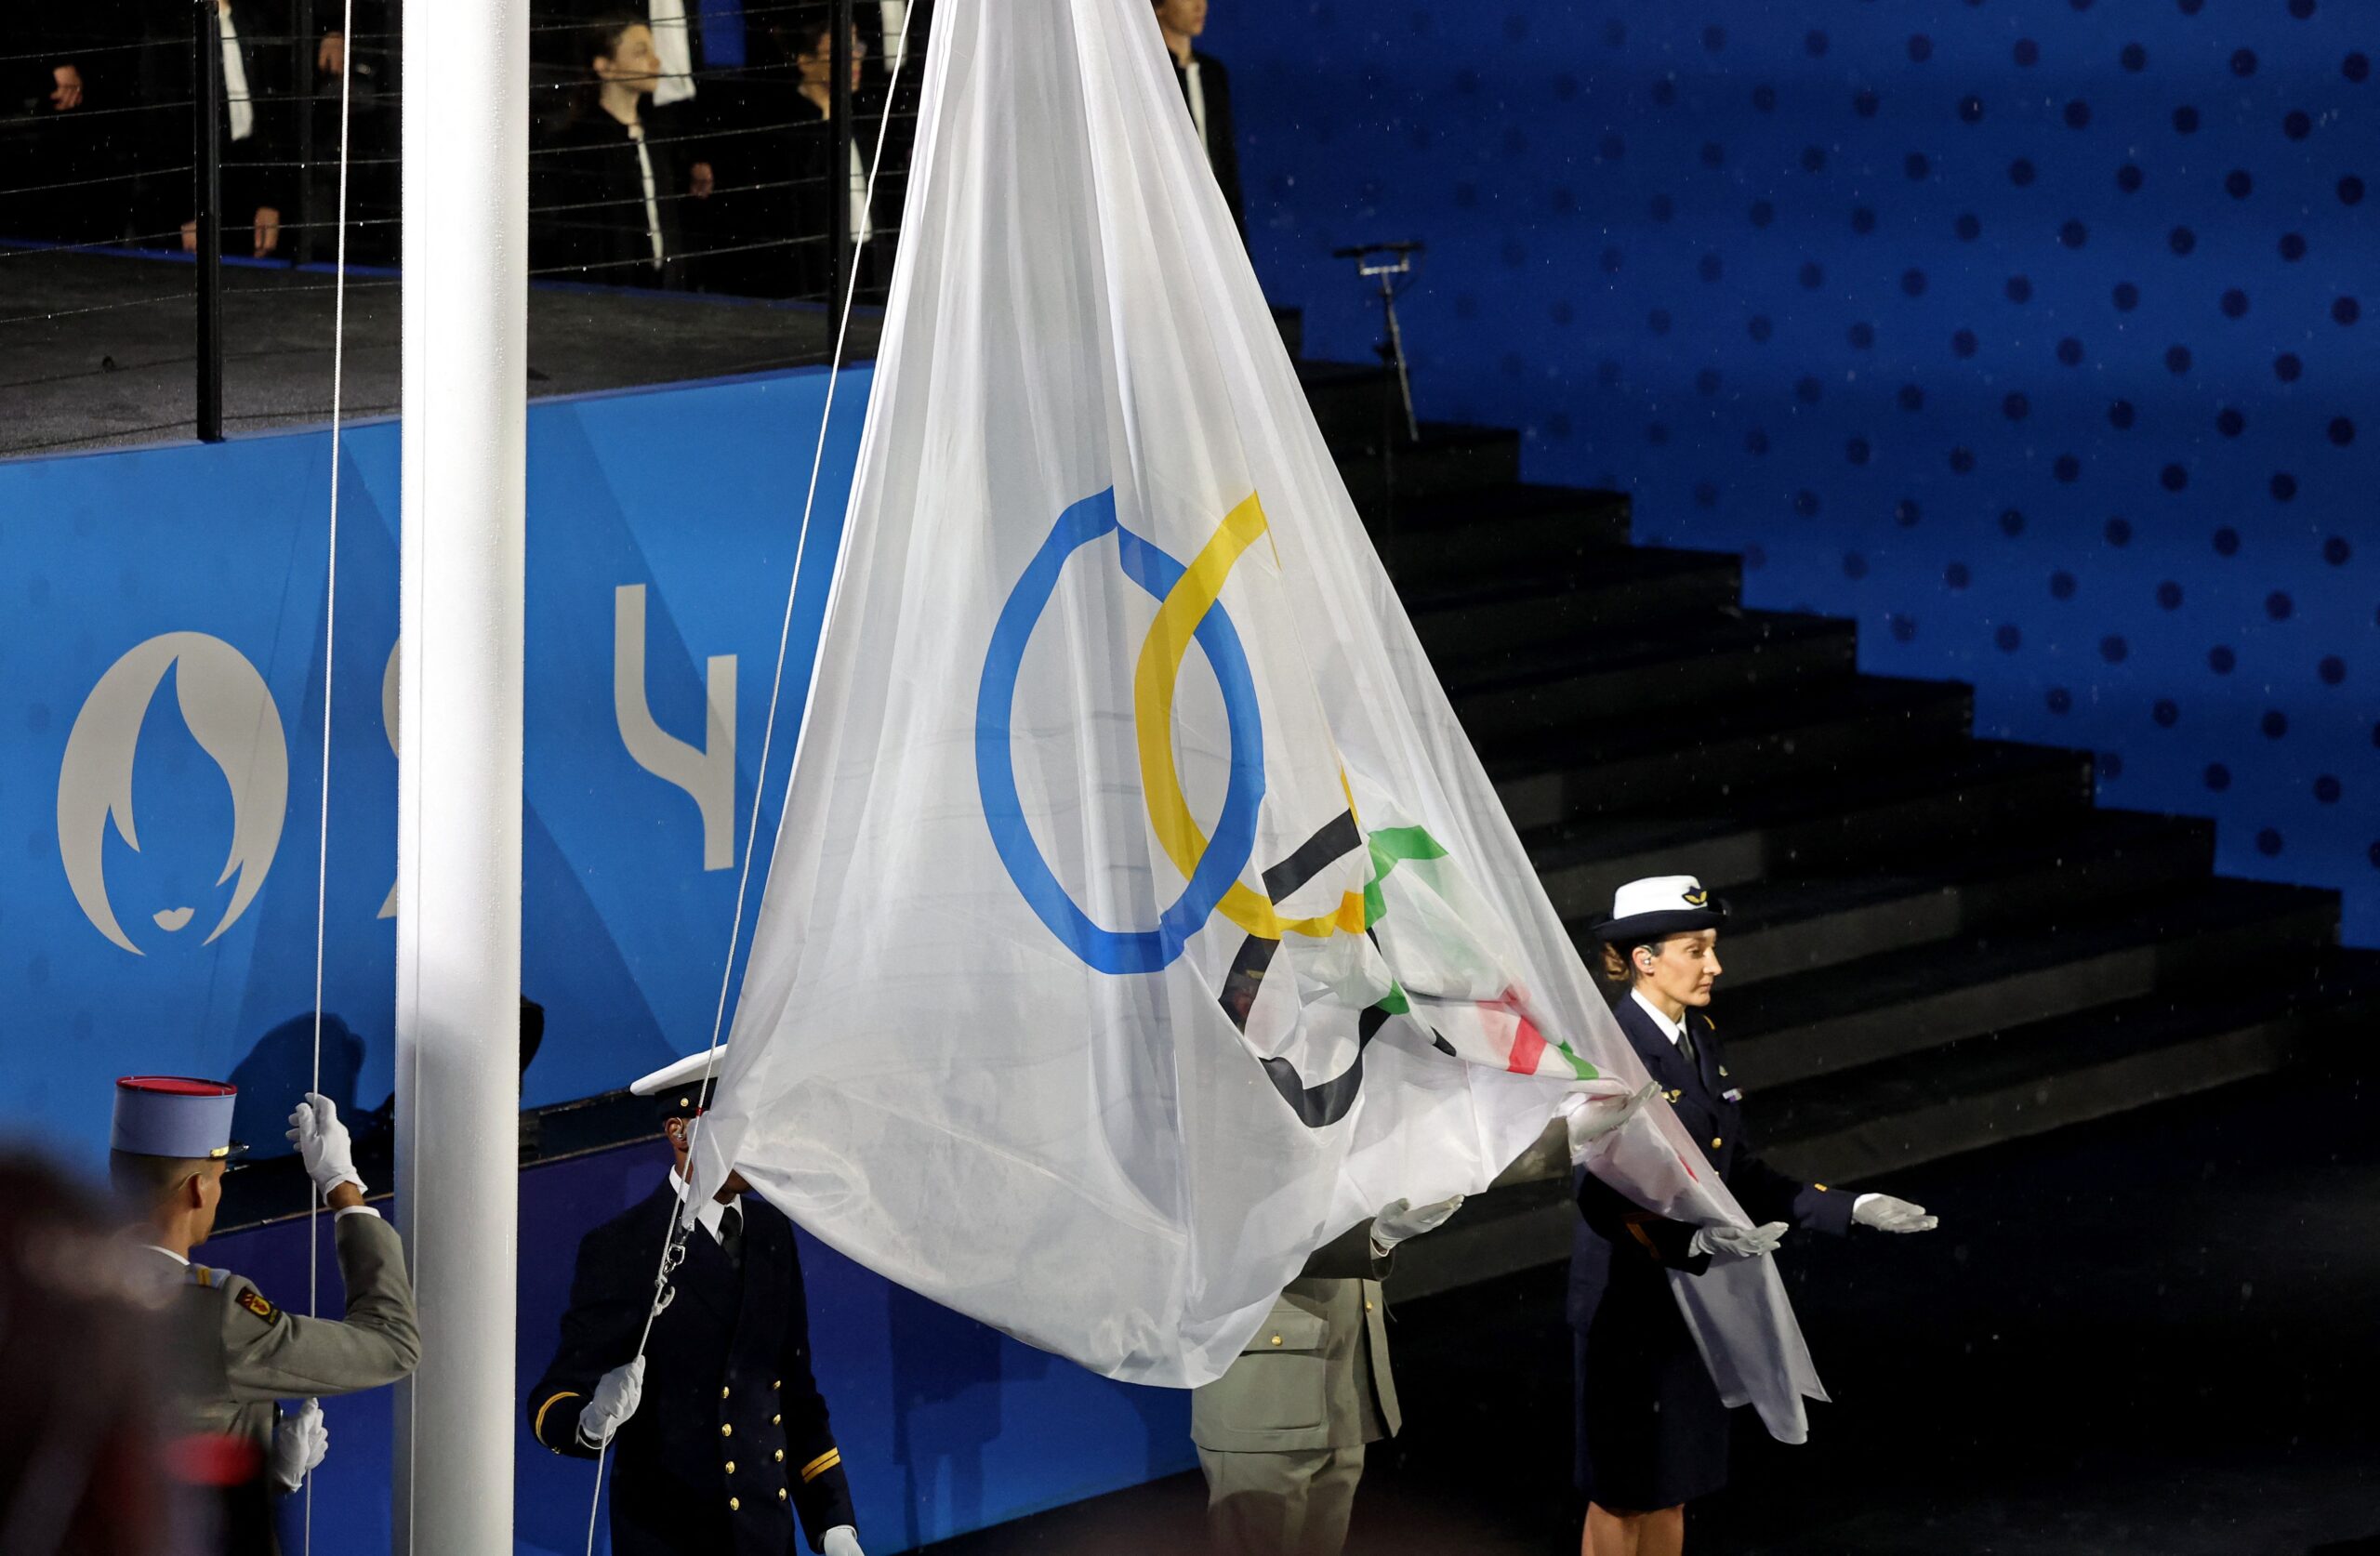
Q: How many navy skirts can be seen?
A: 1